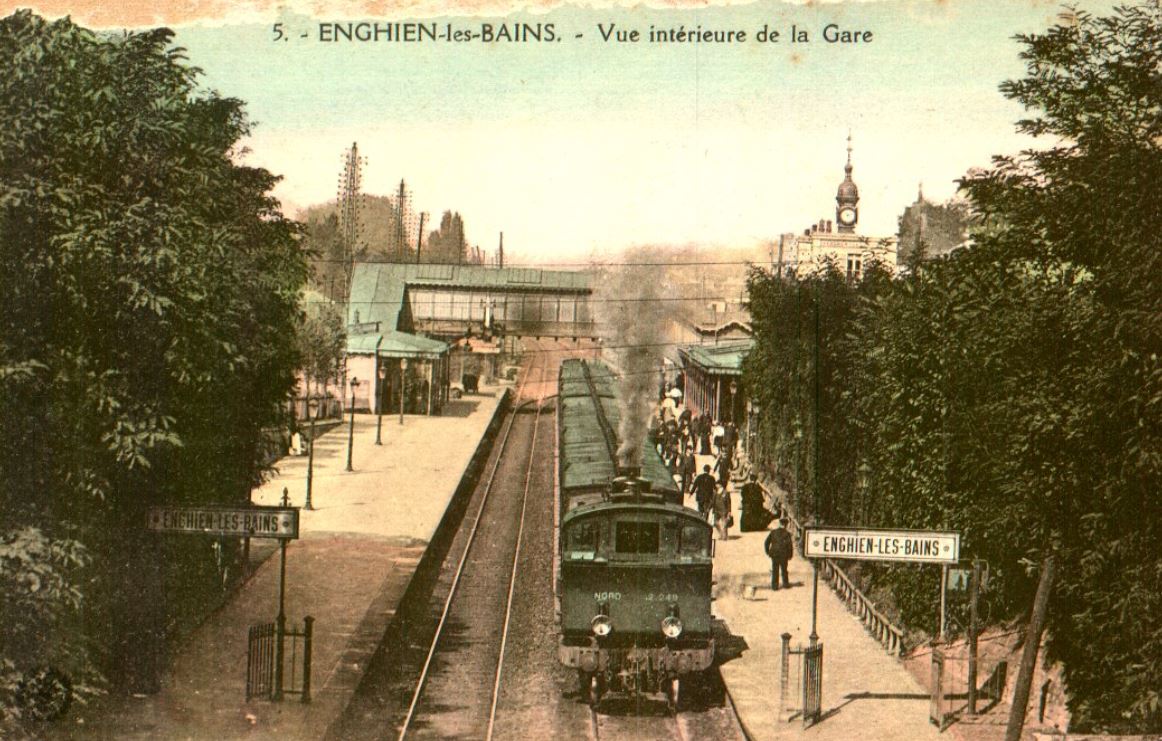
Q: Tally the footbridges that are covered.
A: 1